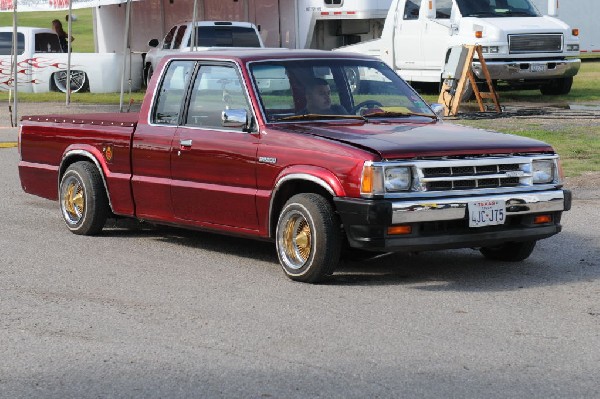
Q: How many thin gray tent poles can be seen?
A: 4